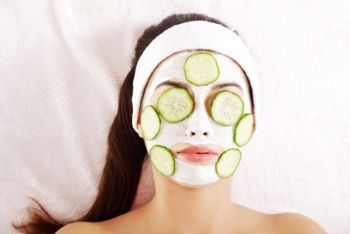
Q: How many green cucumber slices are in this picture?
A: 7